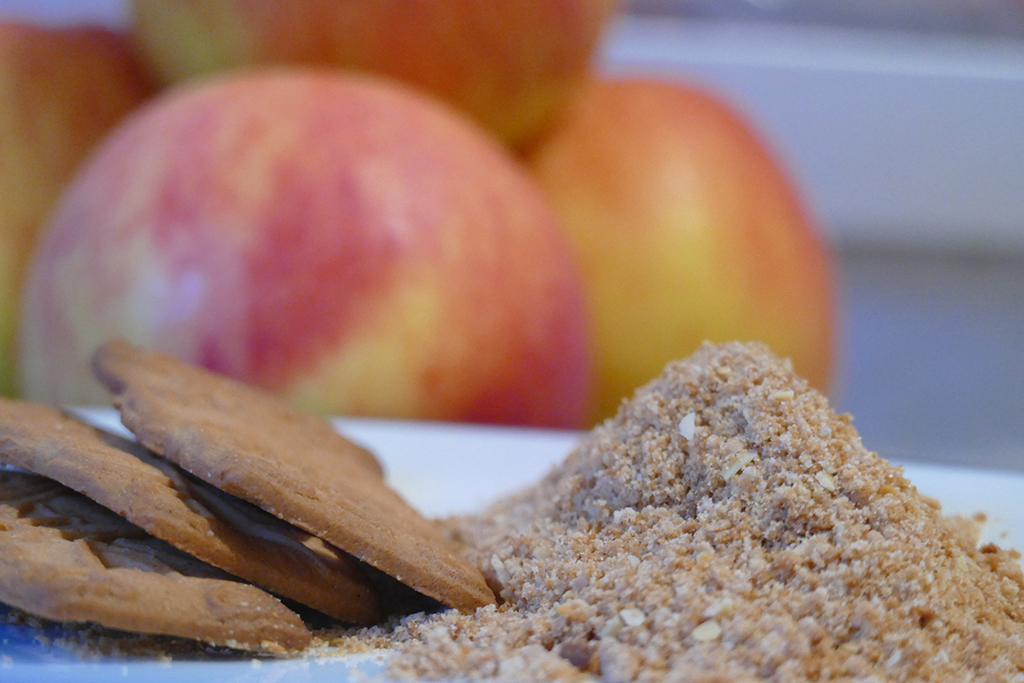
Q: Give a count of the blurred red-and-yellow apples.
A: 4